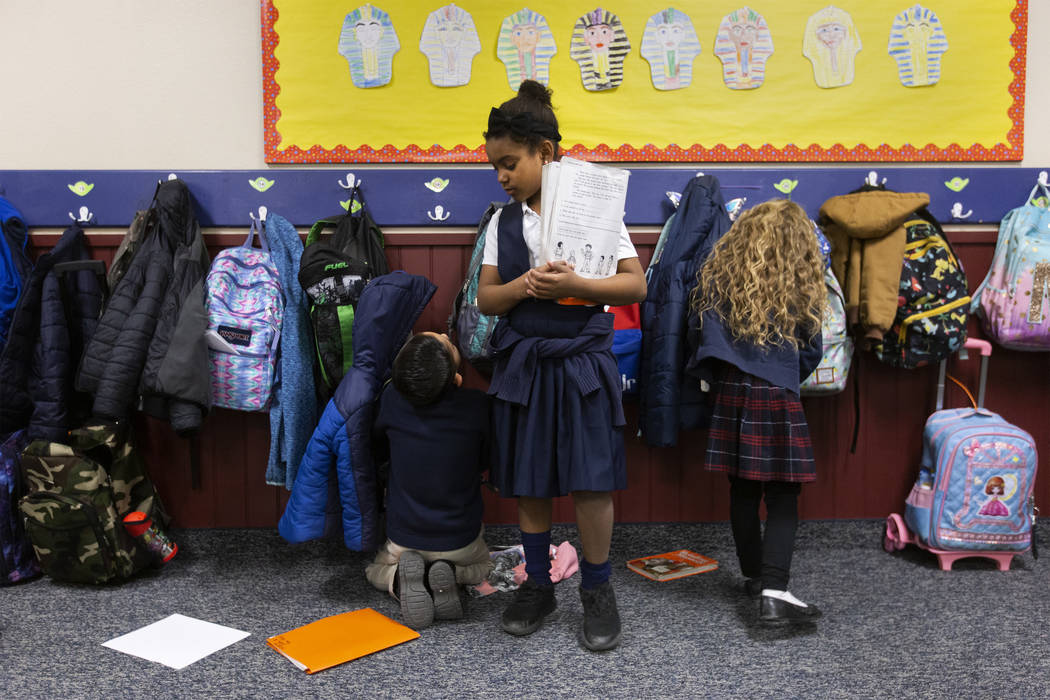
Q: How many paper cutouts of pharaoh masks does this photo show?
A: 8